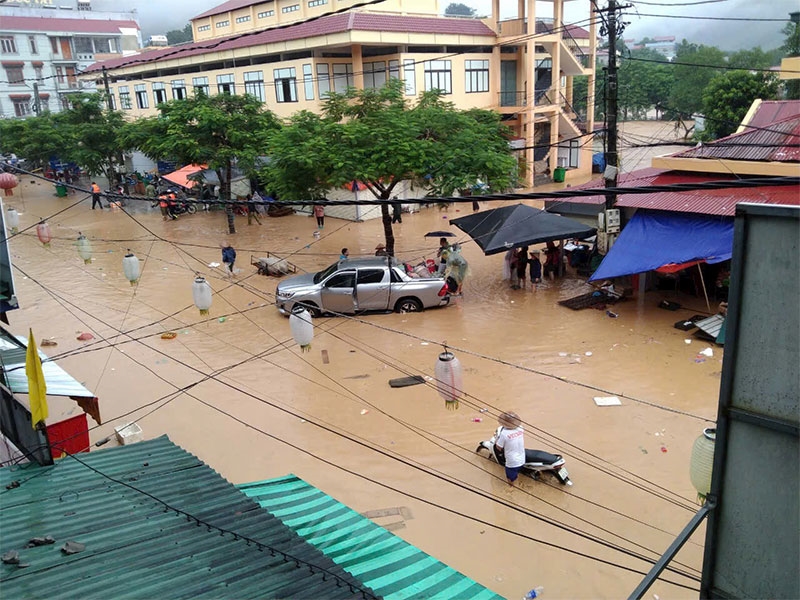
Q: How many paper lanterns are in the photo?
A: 9